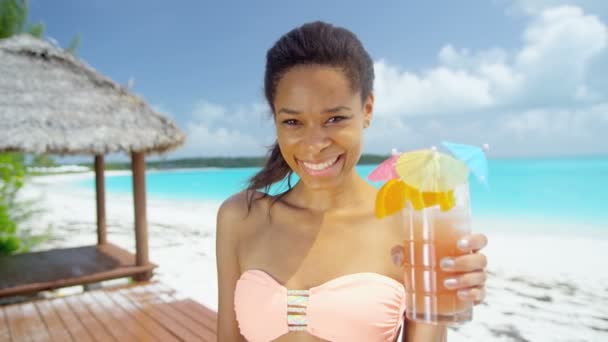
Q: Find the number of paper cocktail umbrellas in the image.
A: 3